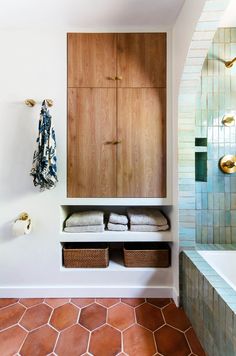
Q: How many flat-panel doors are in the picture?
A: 4